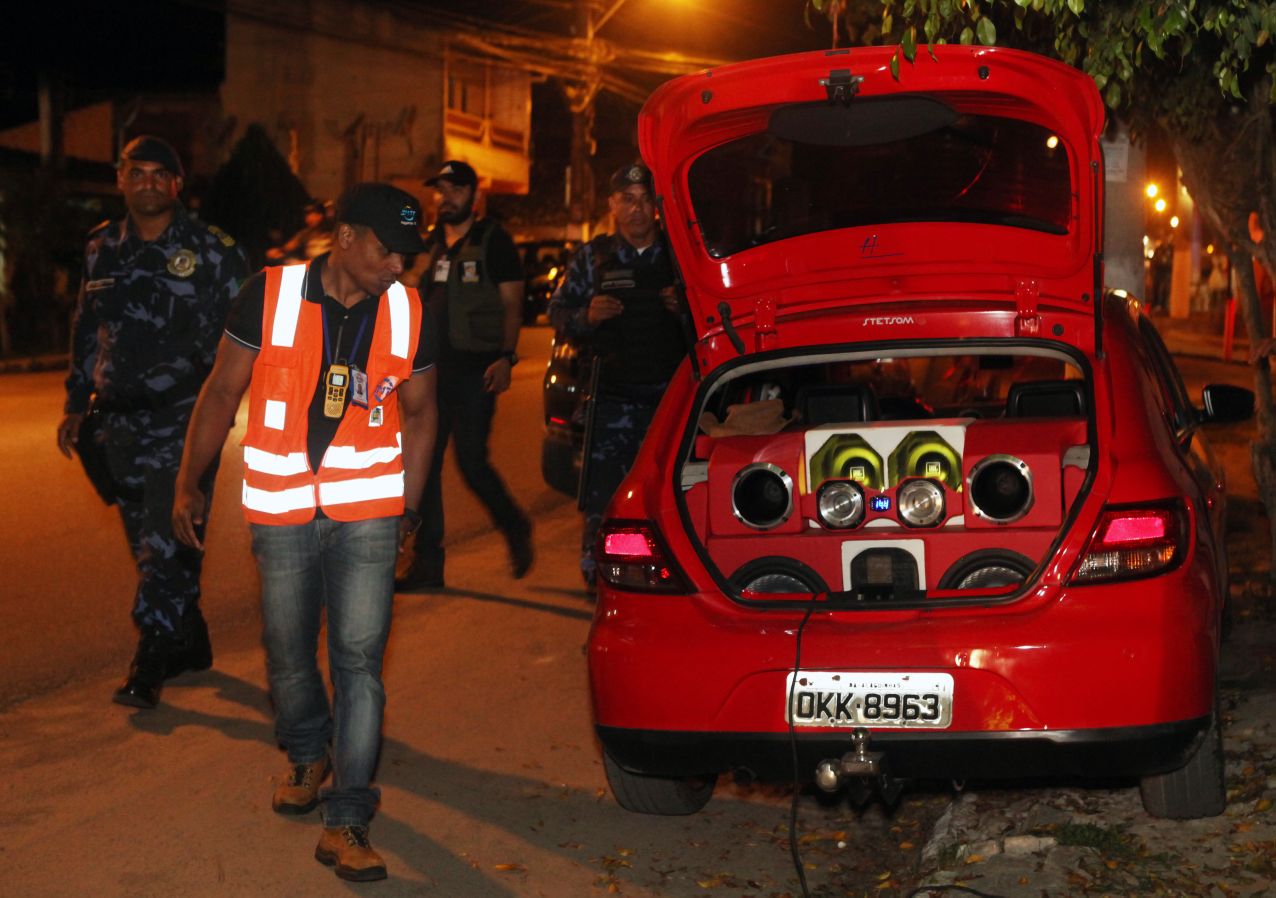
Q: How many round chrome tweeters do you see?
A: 2